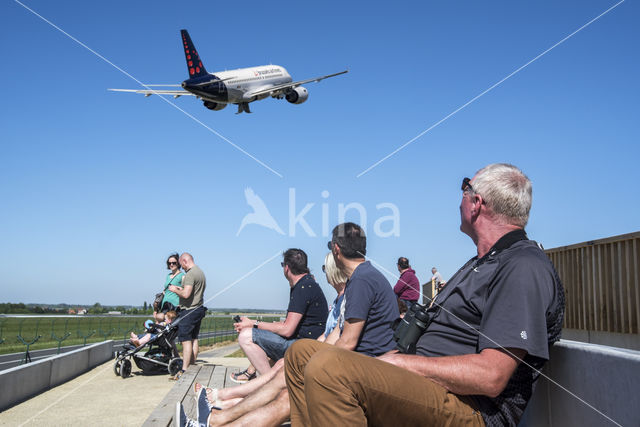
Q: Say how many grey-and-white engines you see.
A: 2